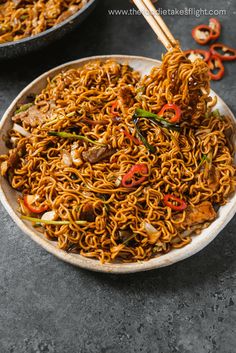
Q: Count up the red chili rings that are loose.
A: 5